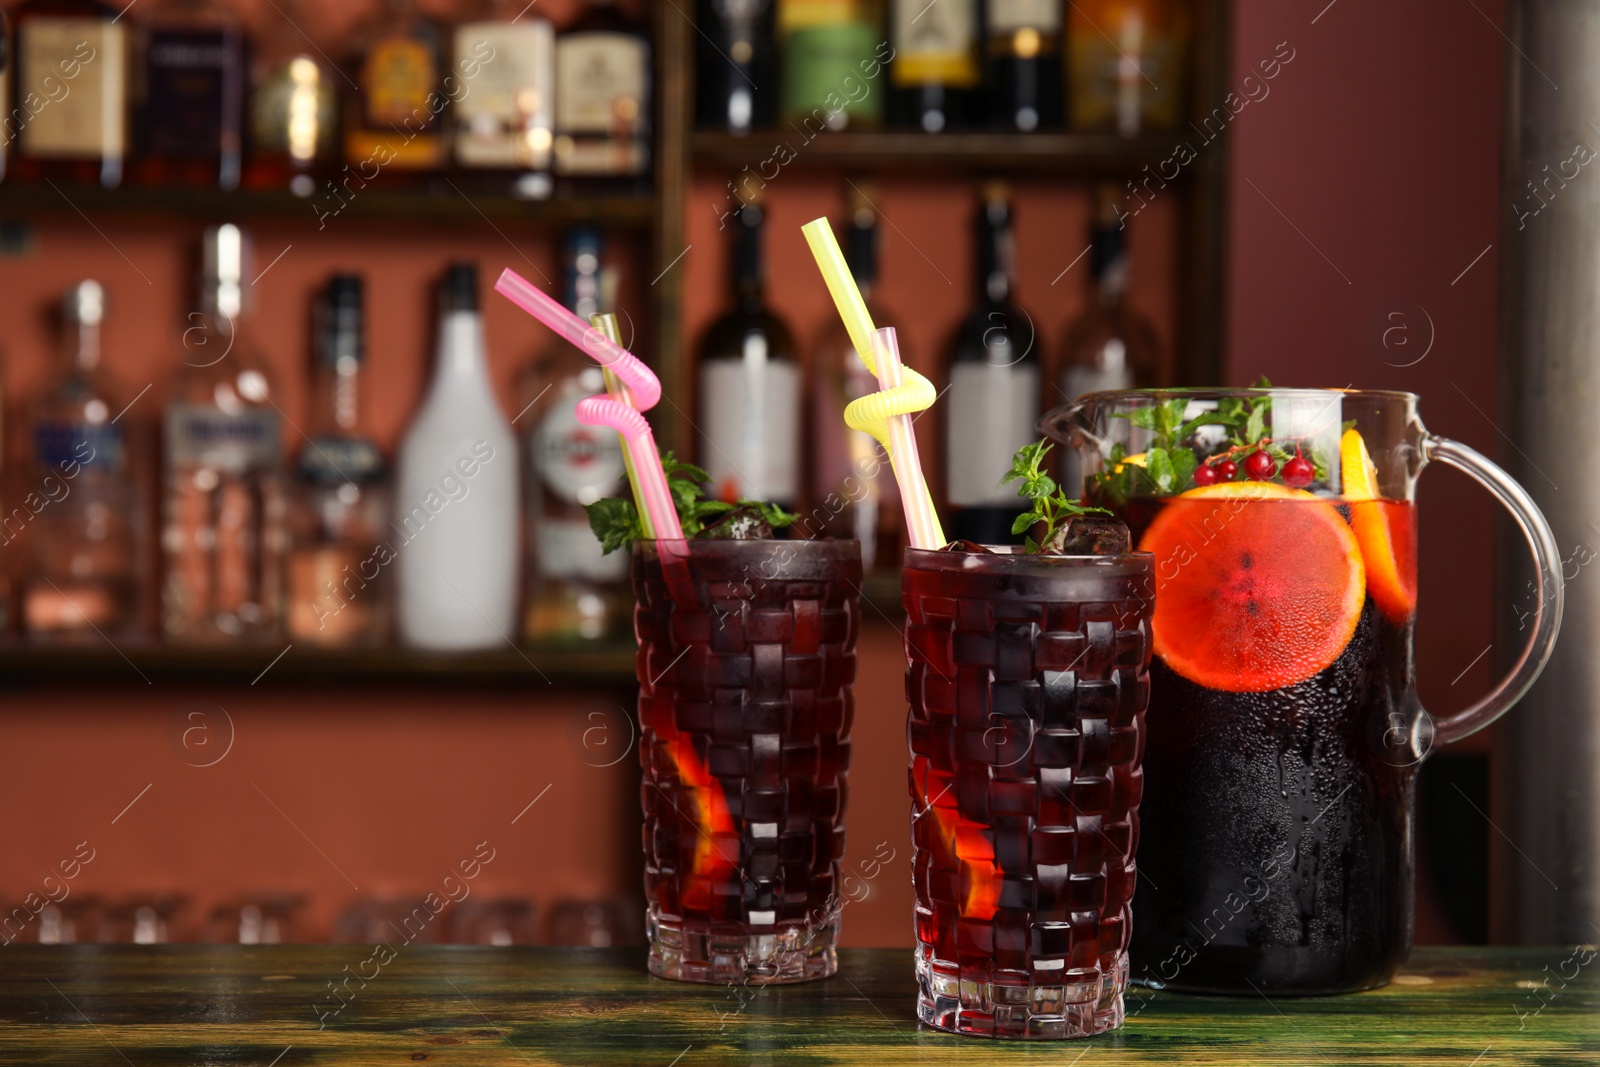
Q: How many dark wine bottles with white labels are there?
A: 2